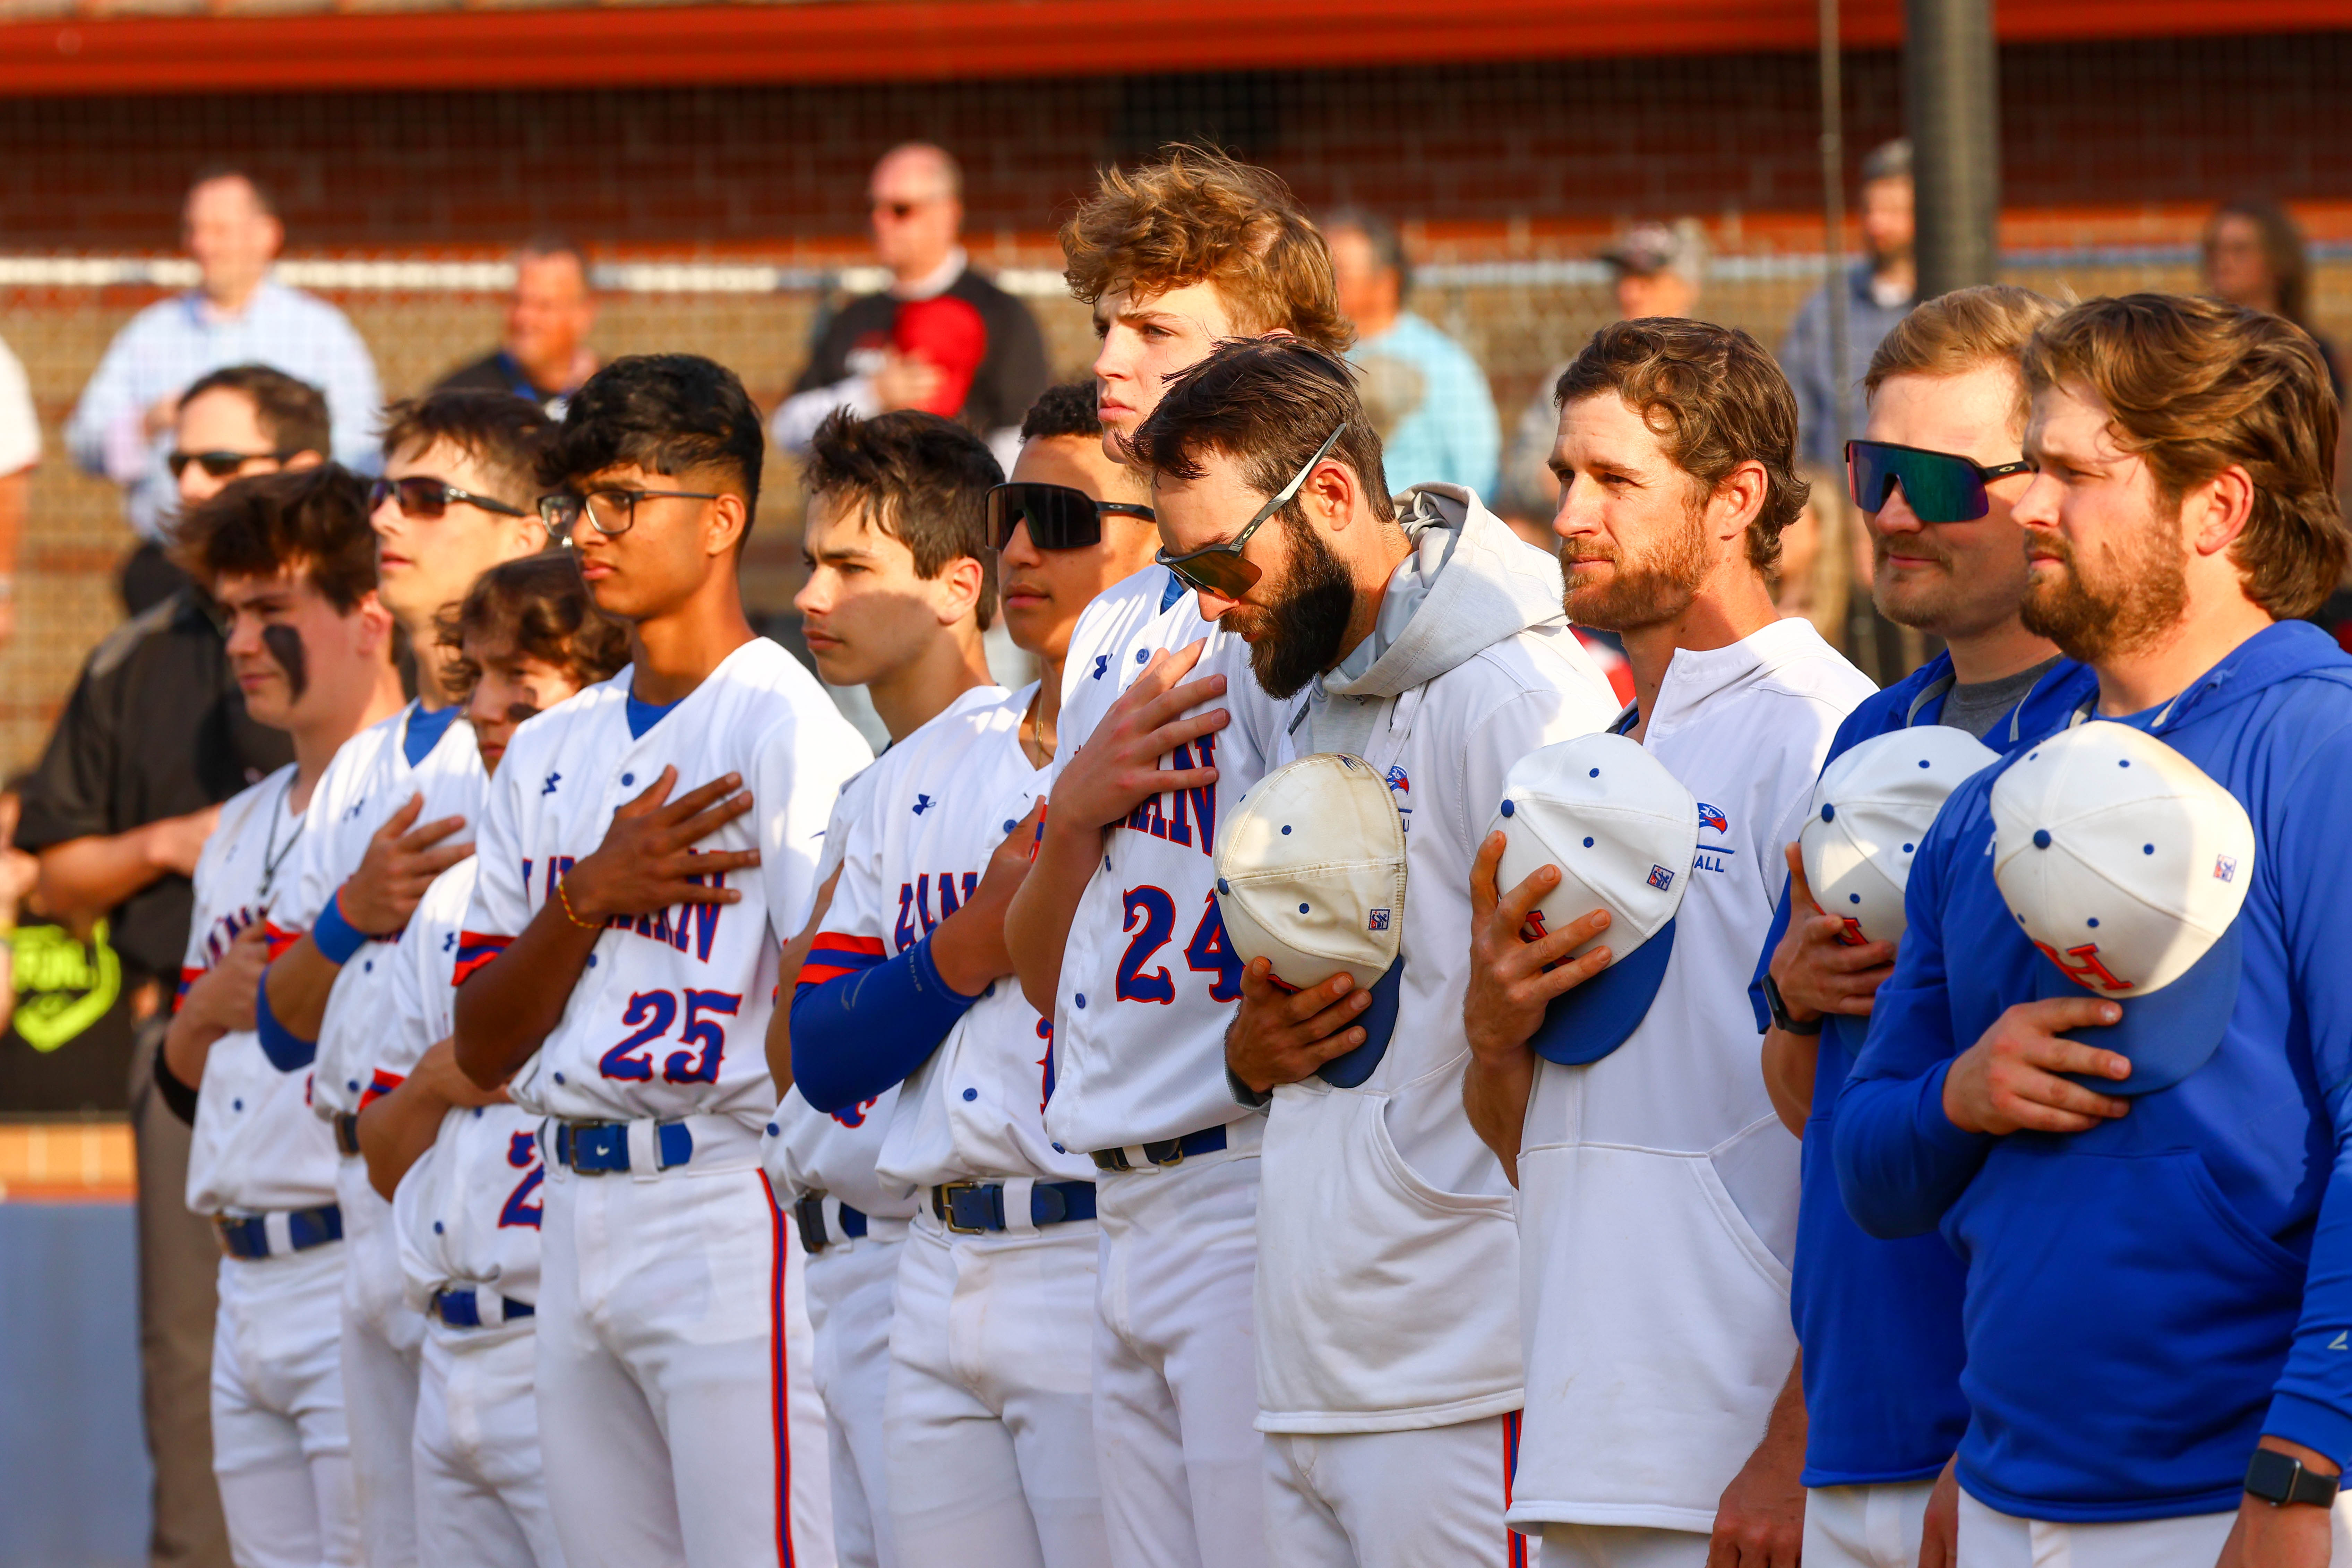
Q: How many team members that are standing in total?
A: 11